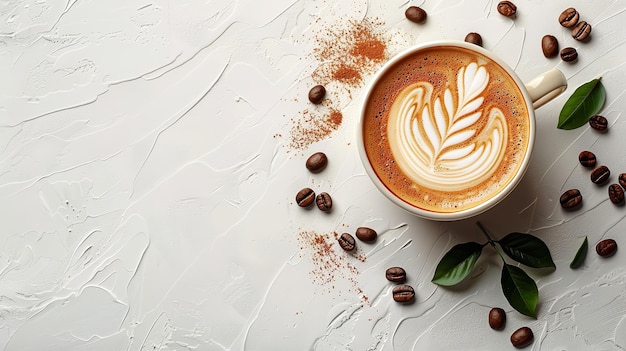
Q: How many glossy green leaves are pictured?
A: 5